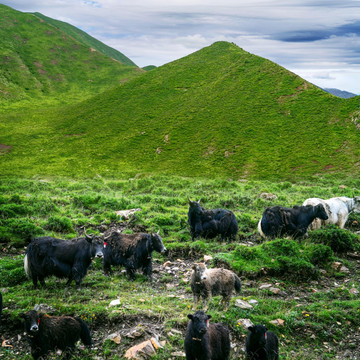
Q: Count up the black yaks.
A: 7